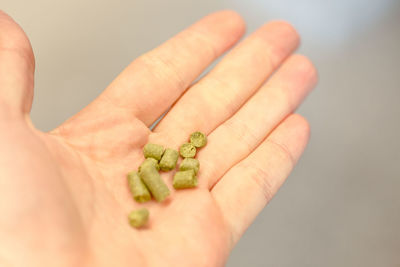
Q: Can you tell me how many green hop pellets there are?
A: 10